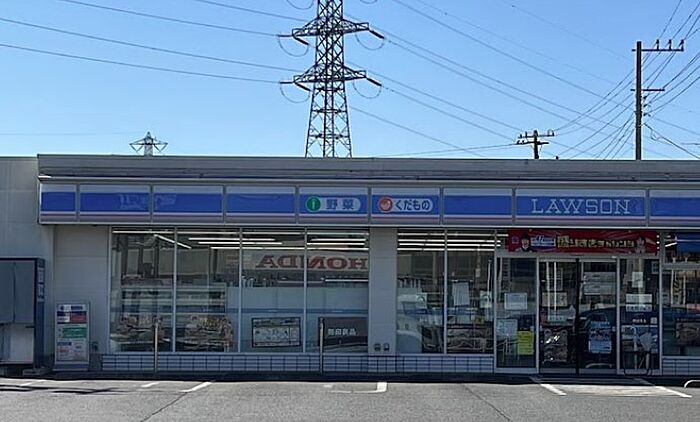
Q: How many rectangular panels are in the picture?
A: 9